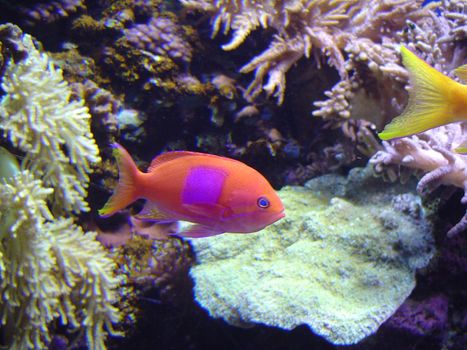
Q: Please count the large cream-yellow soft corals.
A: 2